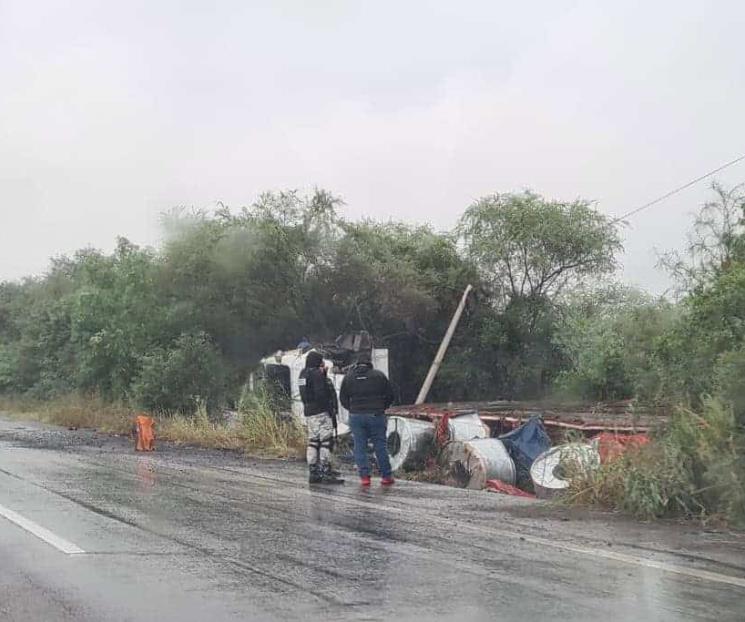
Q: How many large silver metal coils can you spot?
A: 4